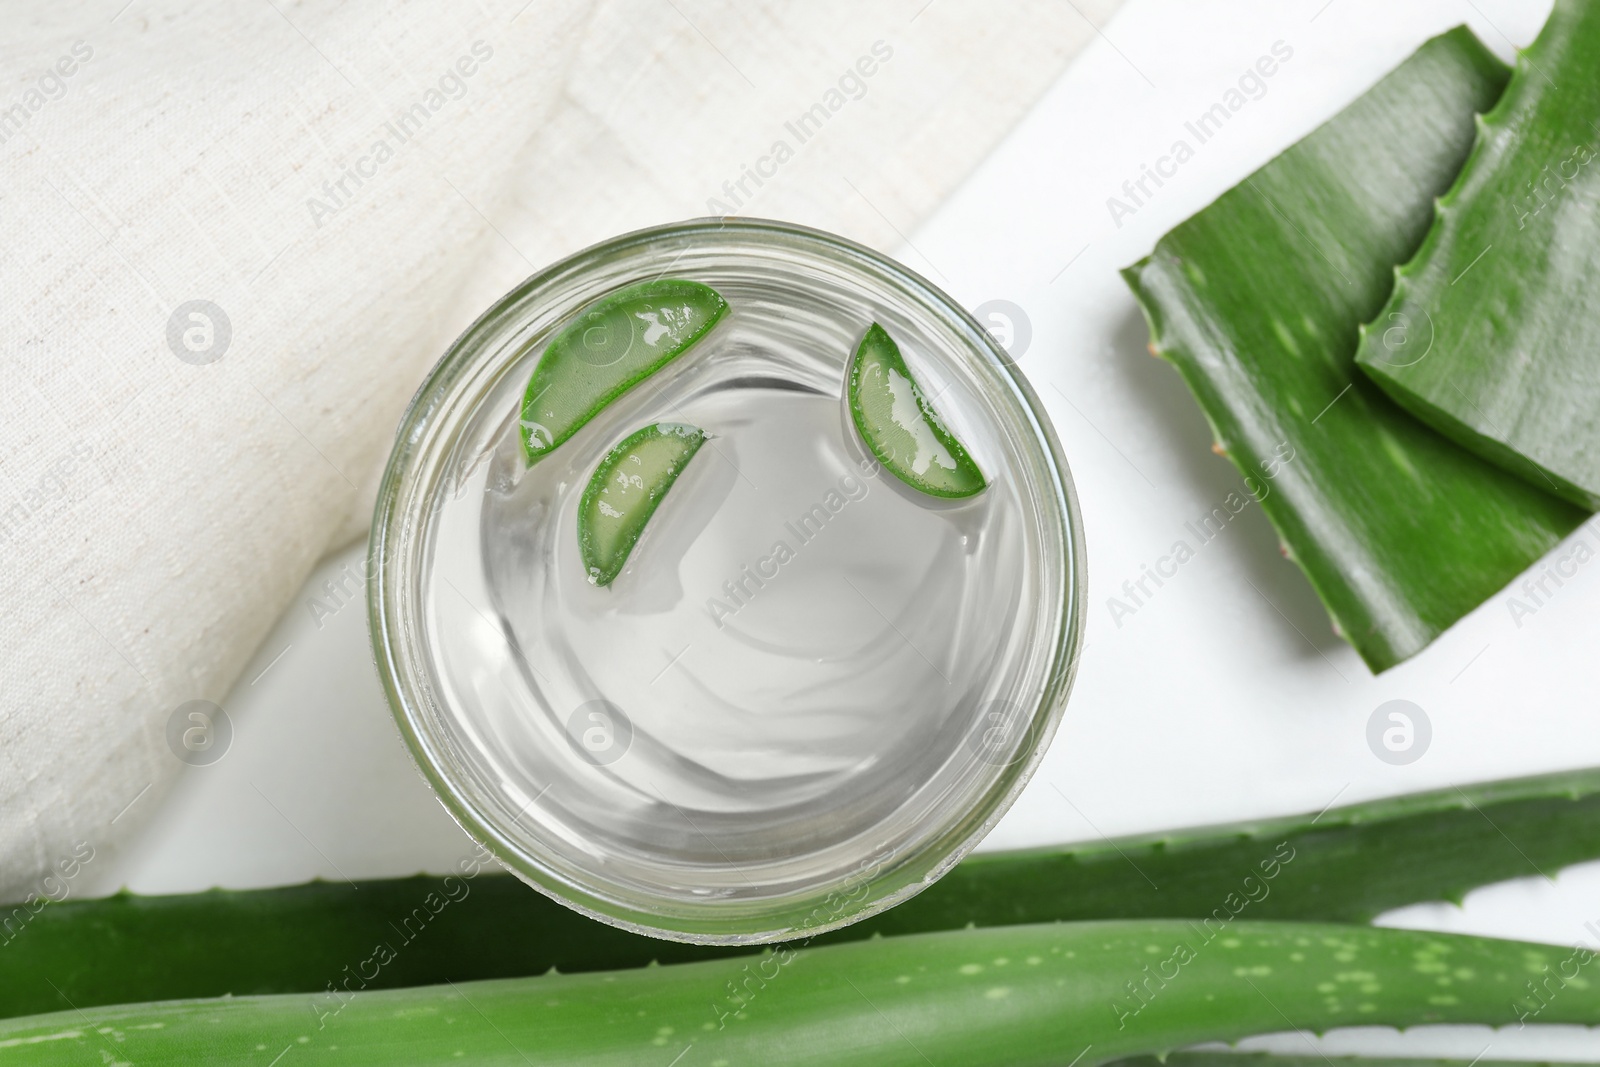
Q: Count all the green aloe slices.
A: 3